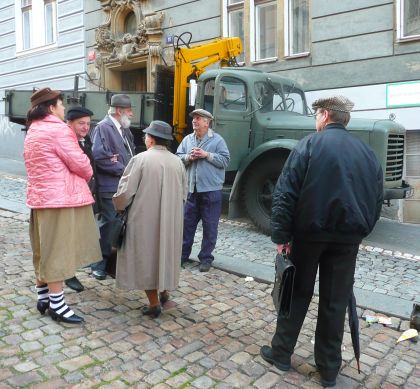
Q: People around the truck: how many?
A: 6